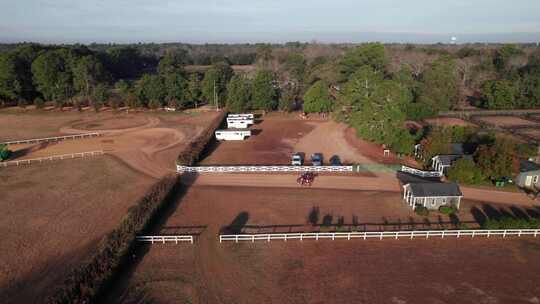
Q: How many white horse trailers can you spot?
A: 3